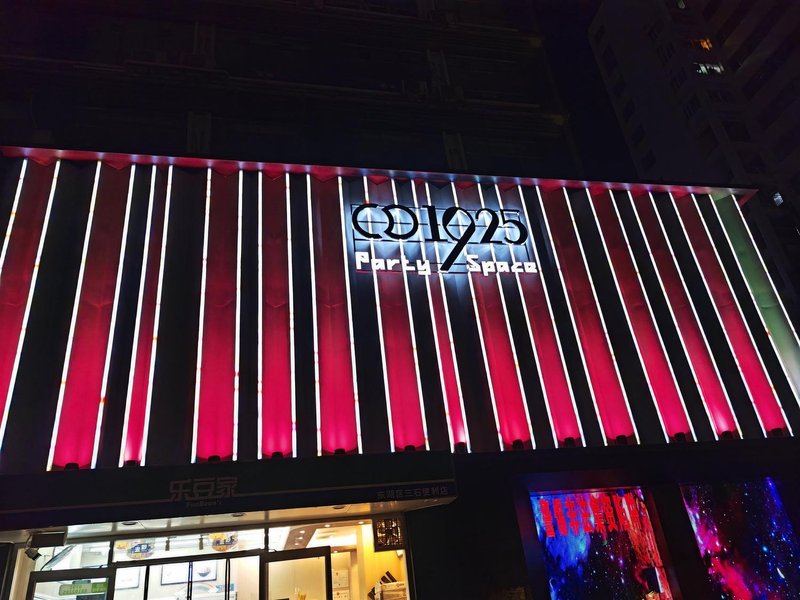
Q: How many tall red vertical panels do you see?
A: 14